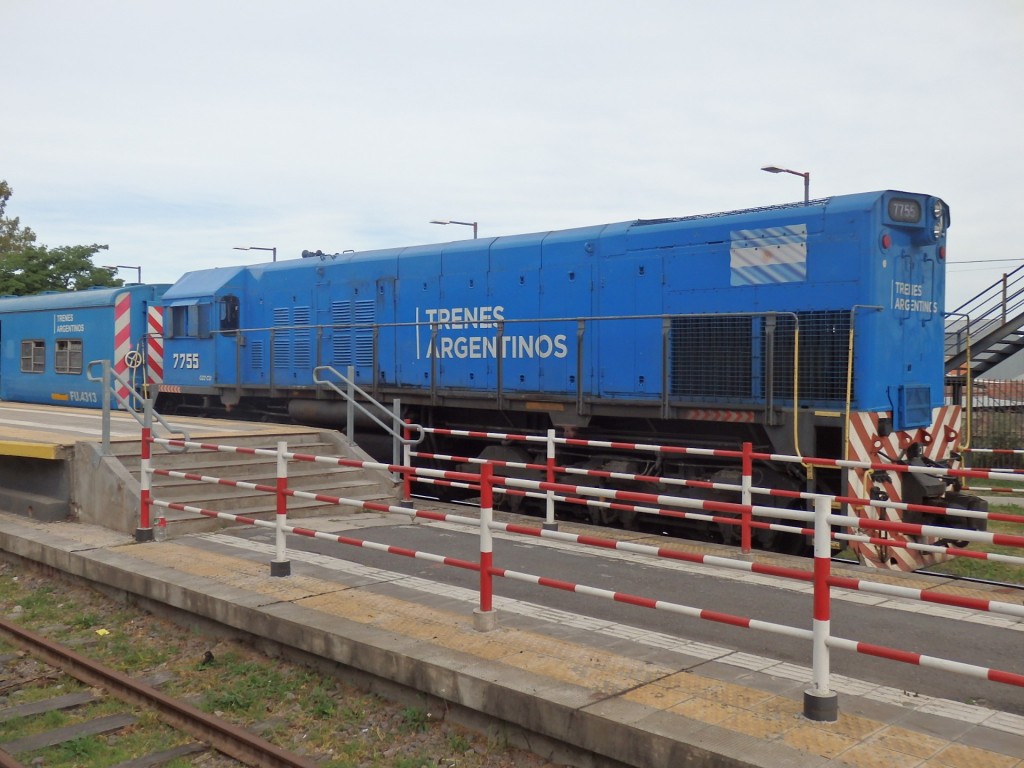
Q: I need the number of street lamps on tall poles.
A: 4